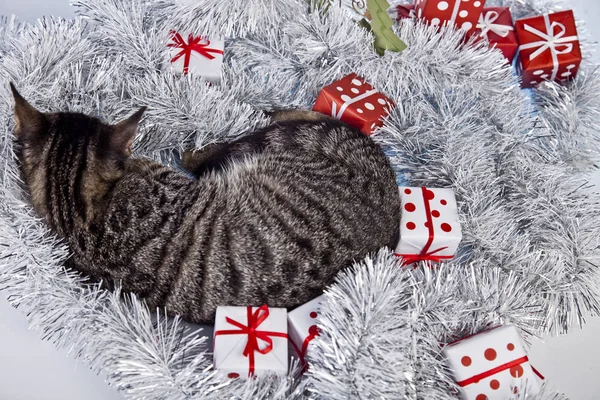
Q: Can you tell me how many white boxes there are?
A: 5